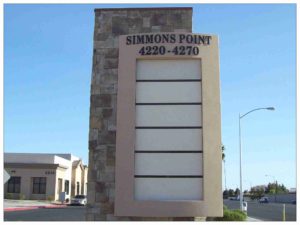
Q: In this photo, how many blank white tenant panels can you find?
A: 6